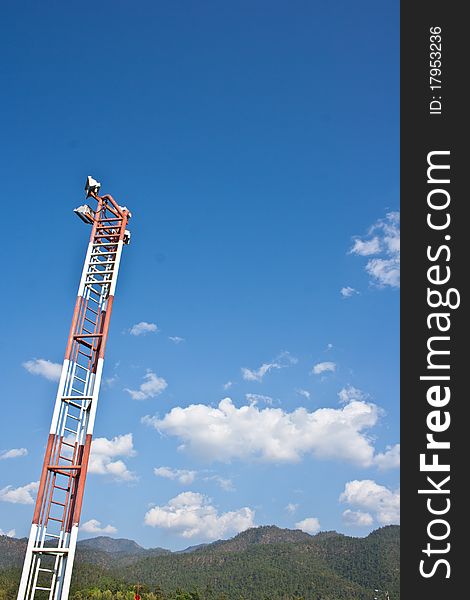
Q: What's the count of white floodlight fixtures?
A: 4